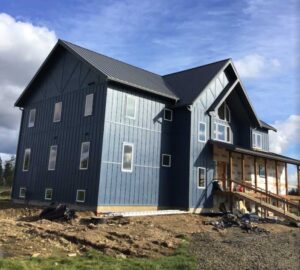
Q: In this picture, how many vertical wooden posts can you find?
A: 7